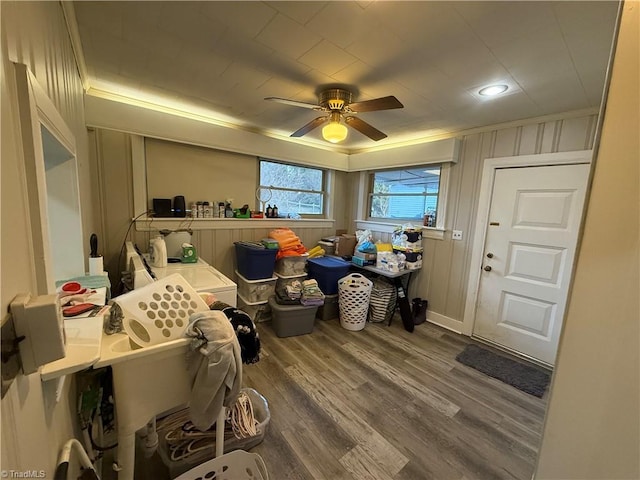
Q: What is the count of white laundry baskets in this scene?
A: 3